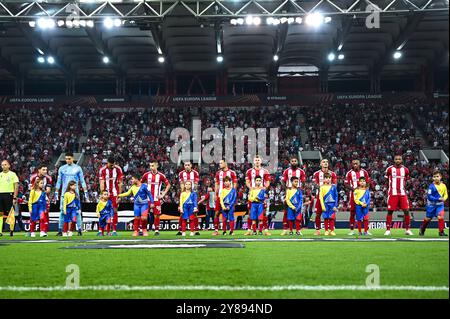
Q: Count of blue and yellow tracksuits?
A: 11